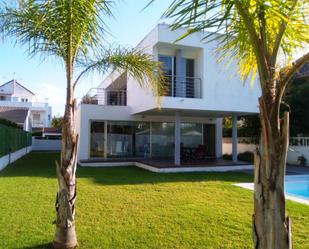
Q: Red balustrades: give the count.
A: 0